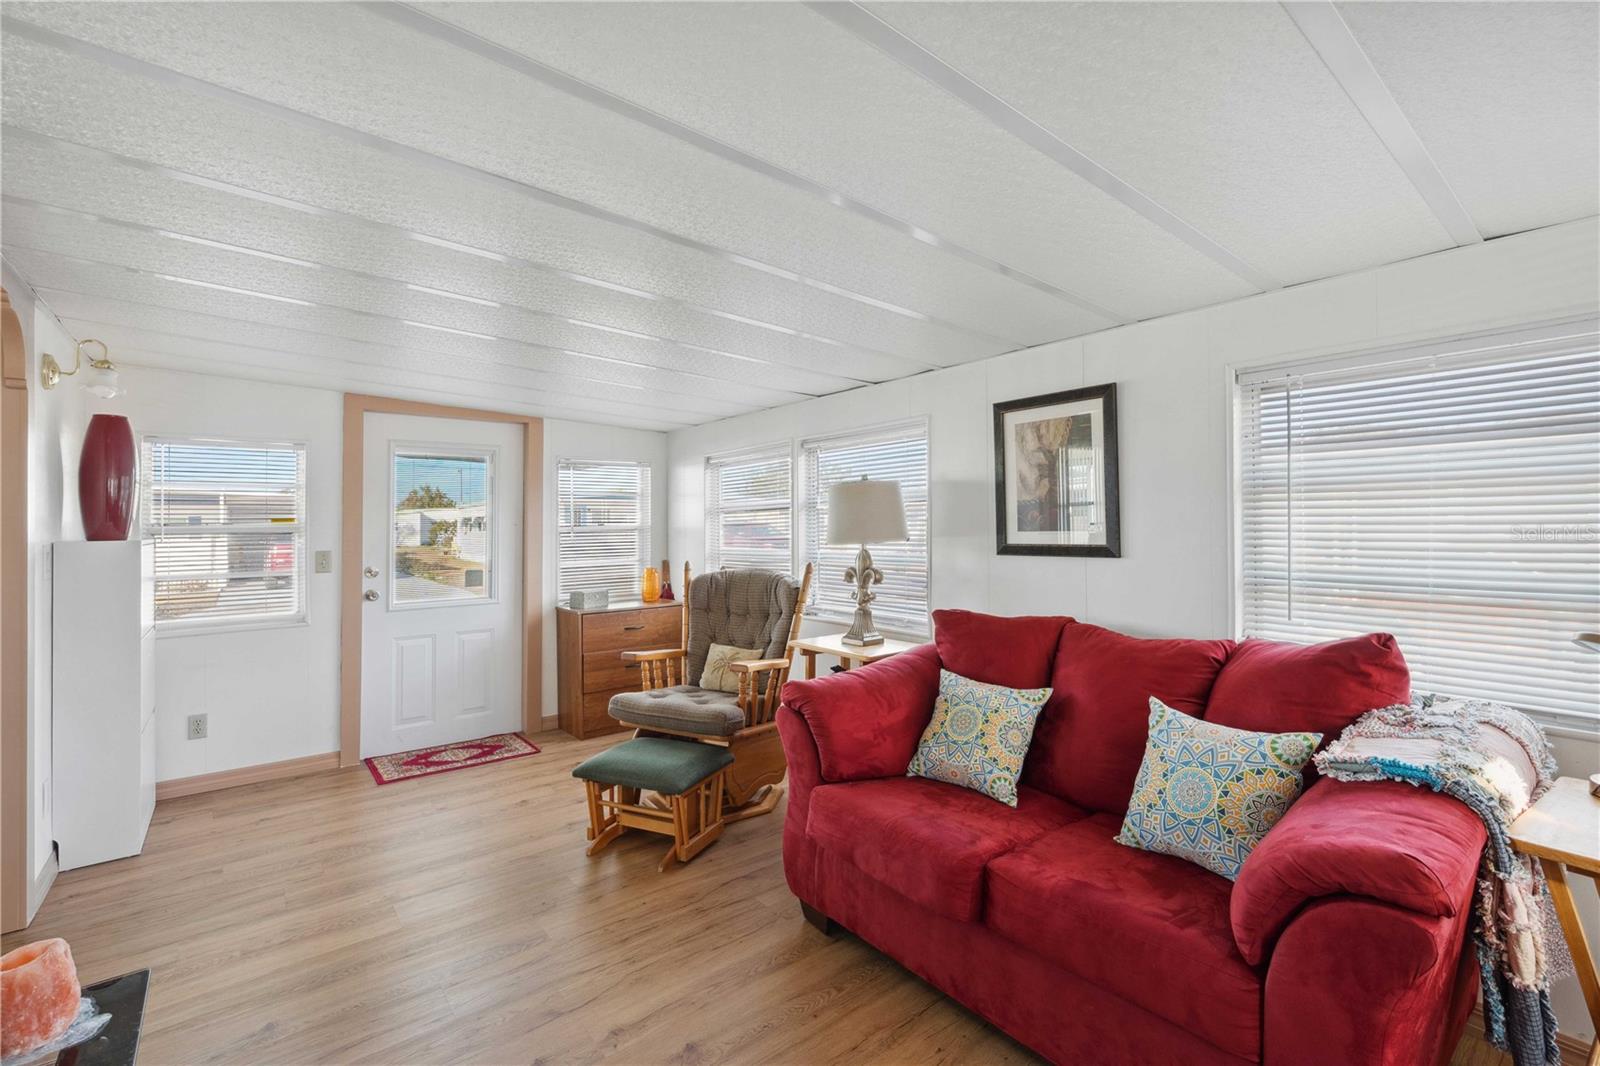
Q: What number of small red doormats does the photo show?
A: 1